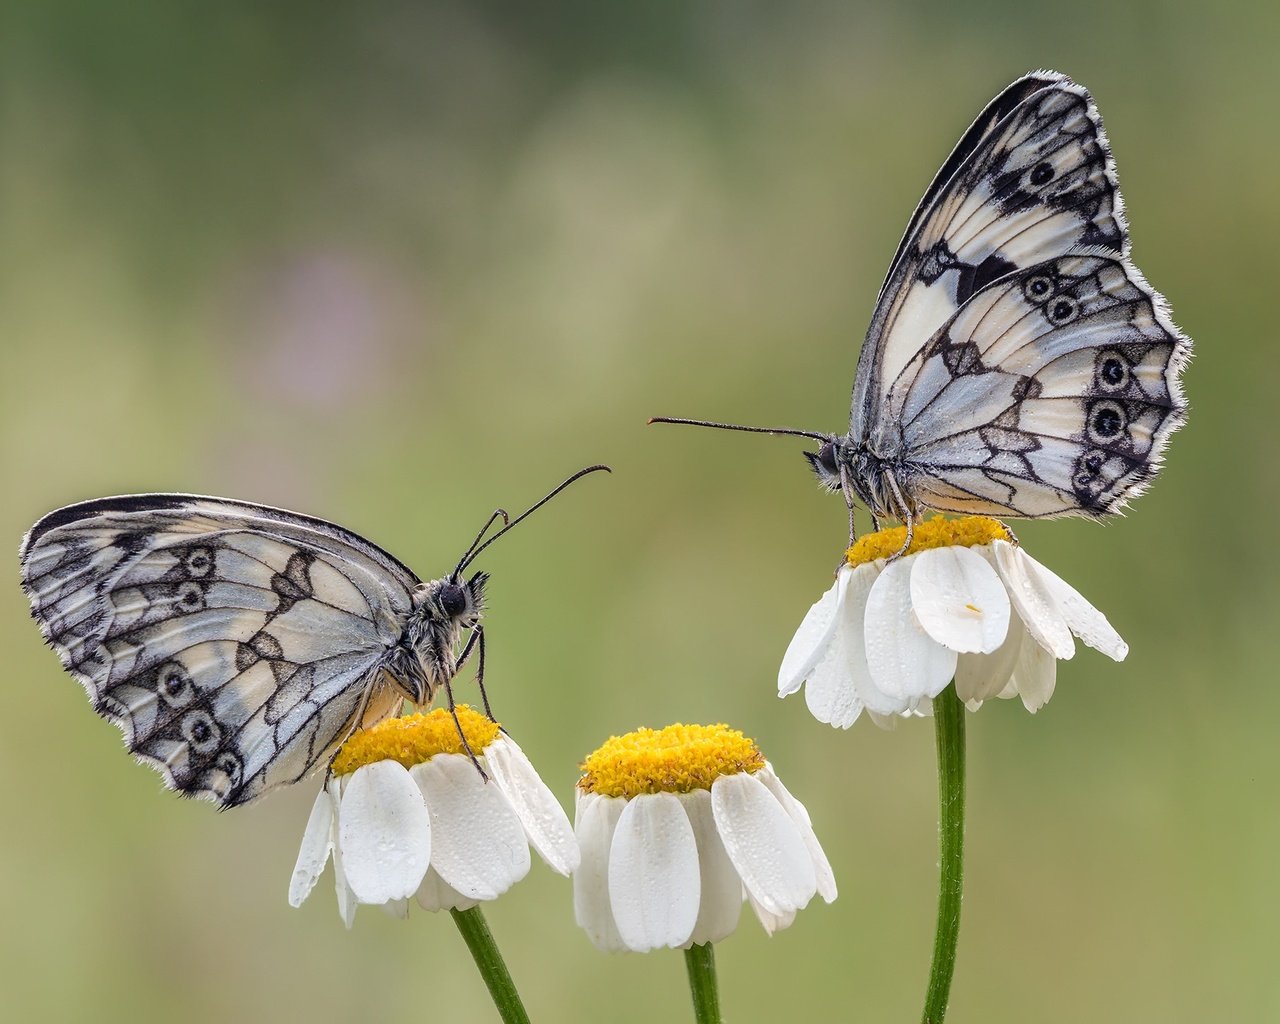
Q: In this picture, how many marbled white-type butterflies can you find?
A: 2